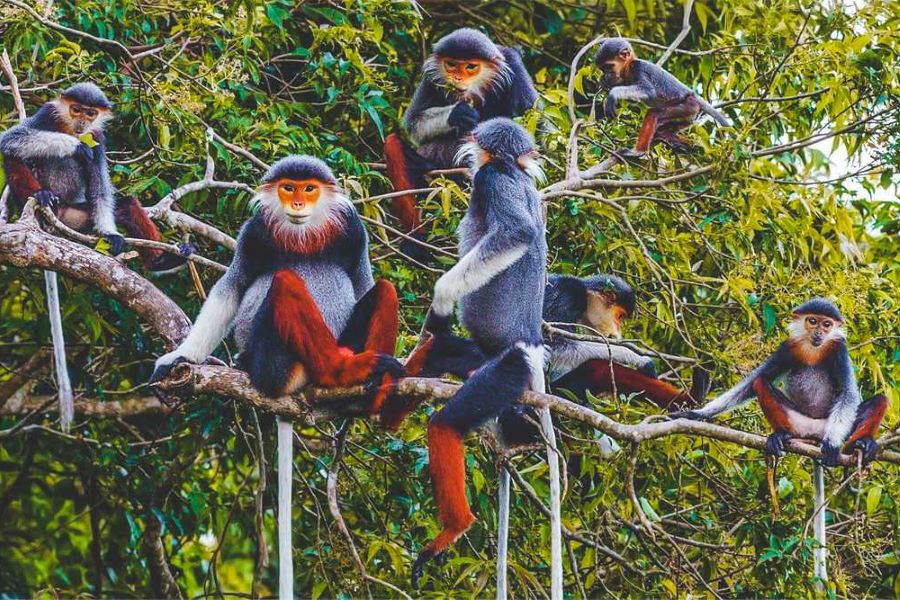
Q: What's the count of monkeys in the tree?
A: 7